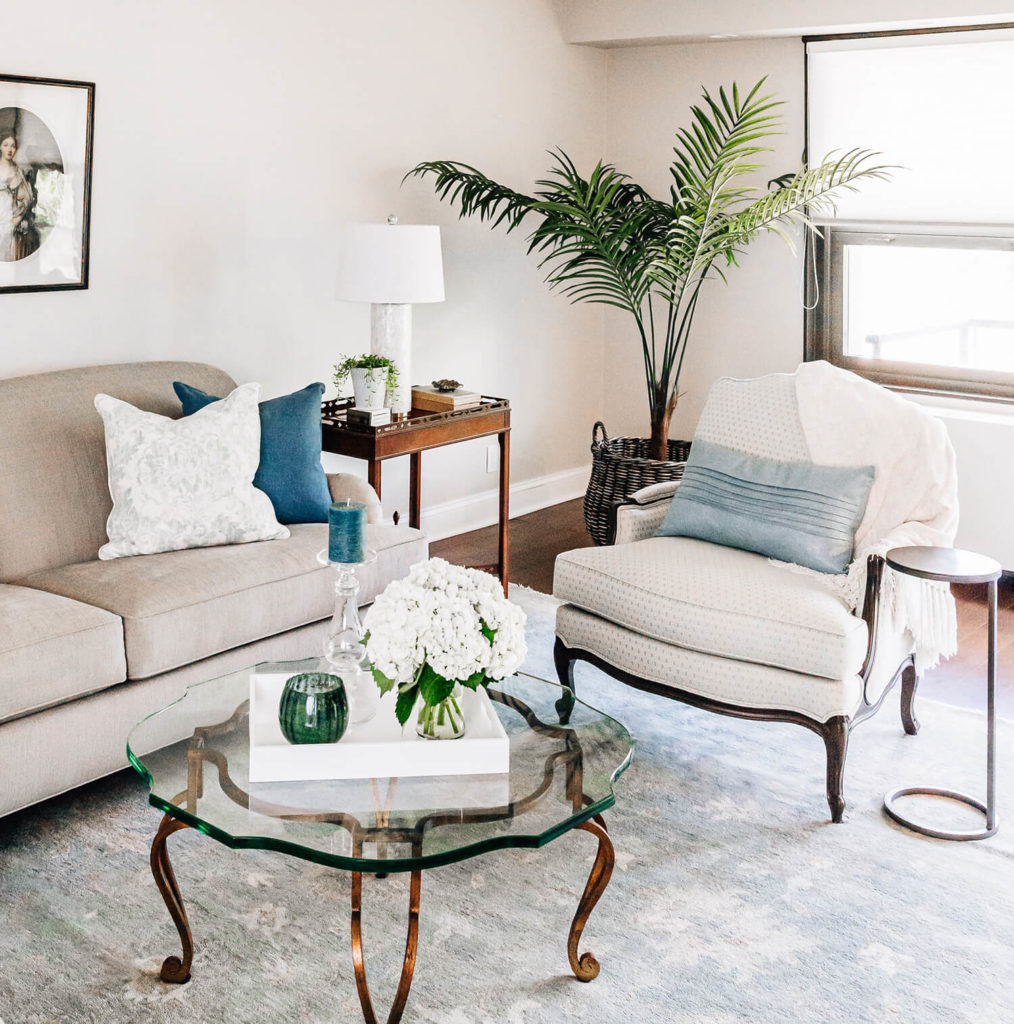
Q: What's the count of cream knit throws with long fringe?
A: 1